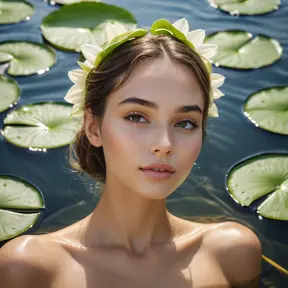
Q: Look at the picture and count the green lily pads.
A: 11